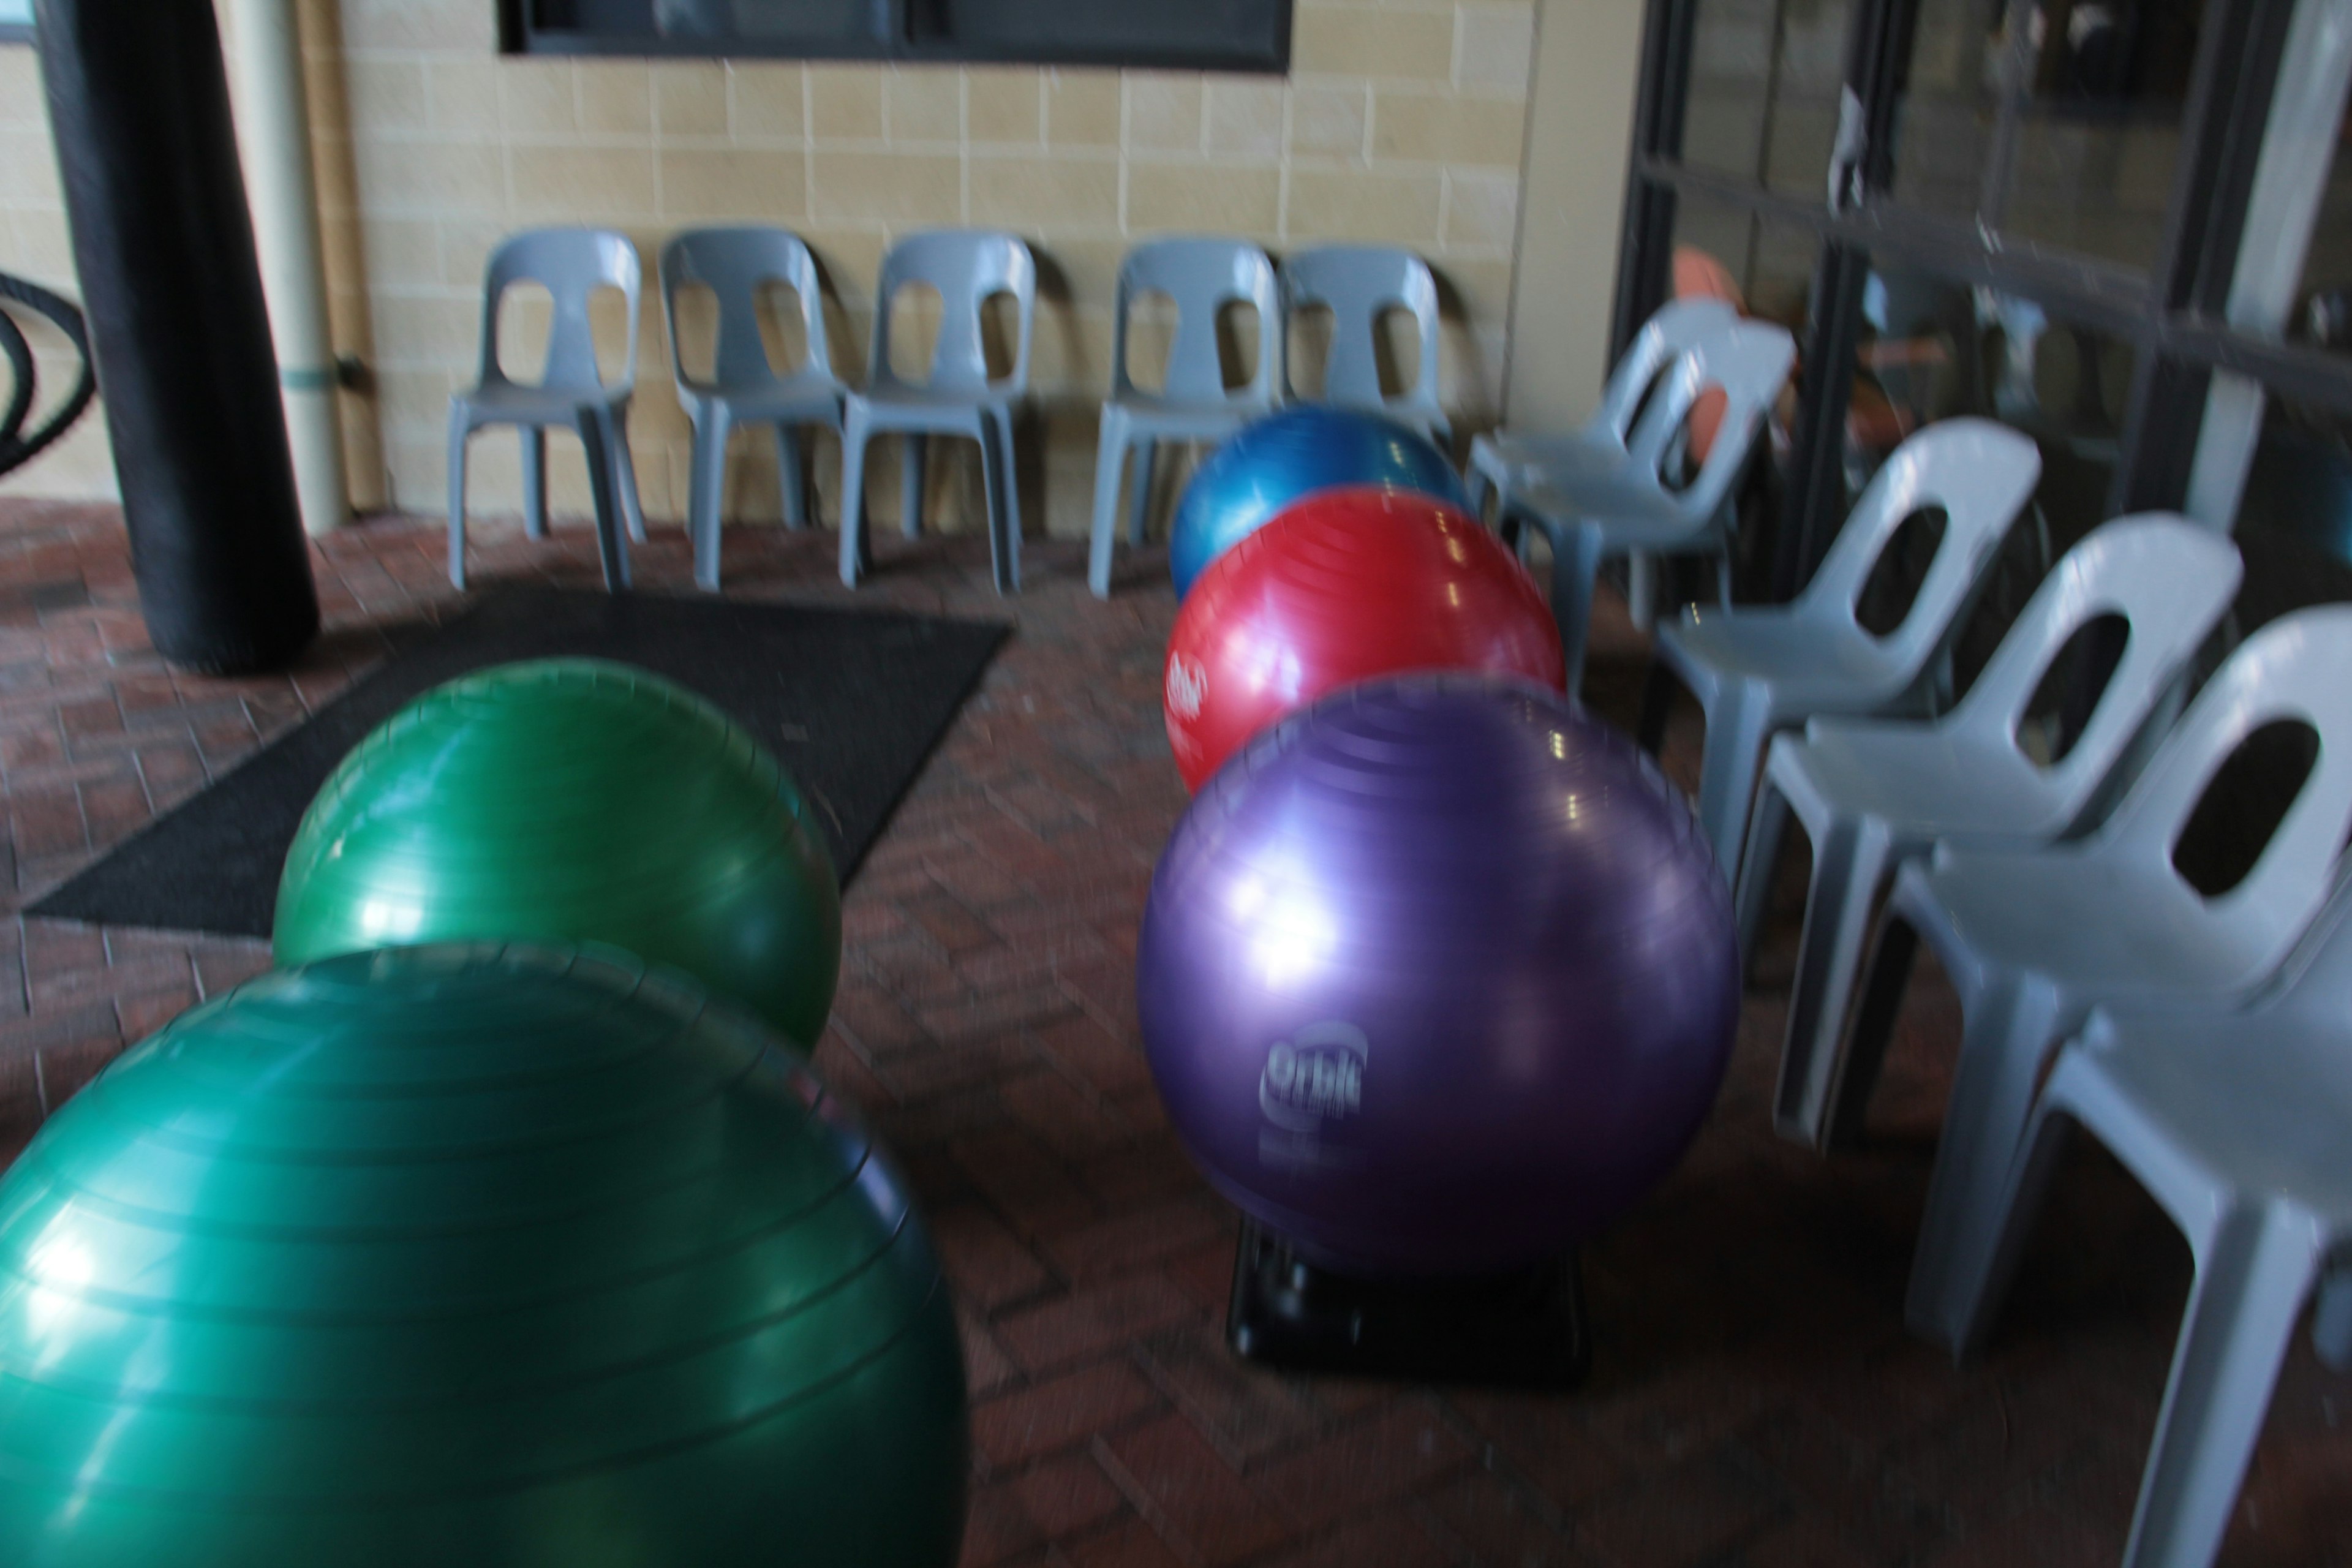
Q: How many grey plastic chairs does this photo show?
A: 11